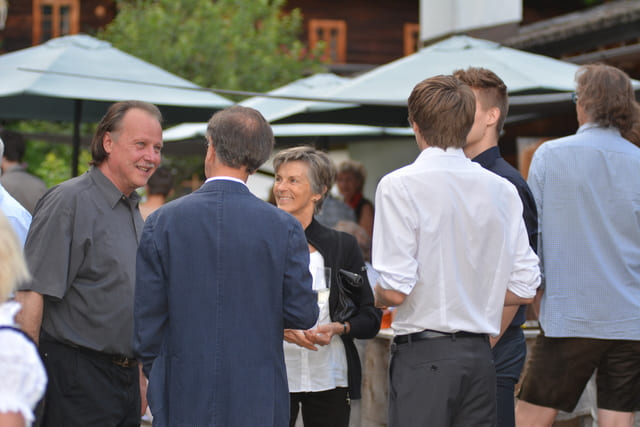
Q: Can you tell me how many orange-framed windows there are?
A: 3